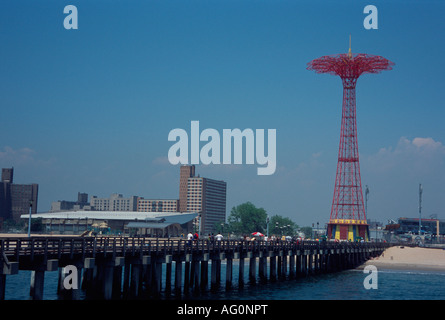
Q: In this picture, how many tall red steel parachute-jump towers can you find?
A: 1